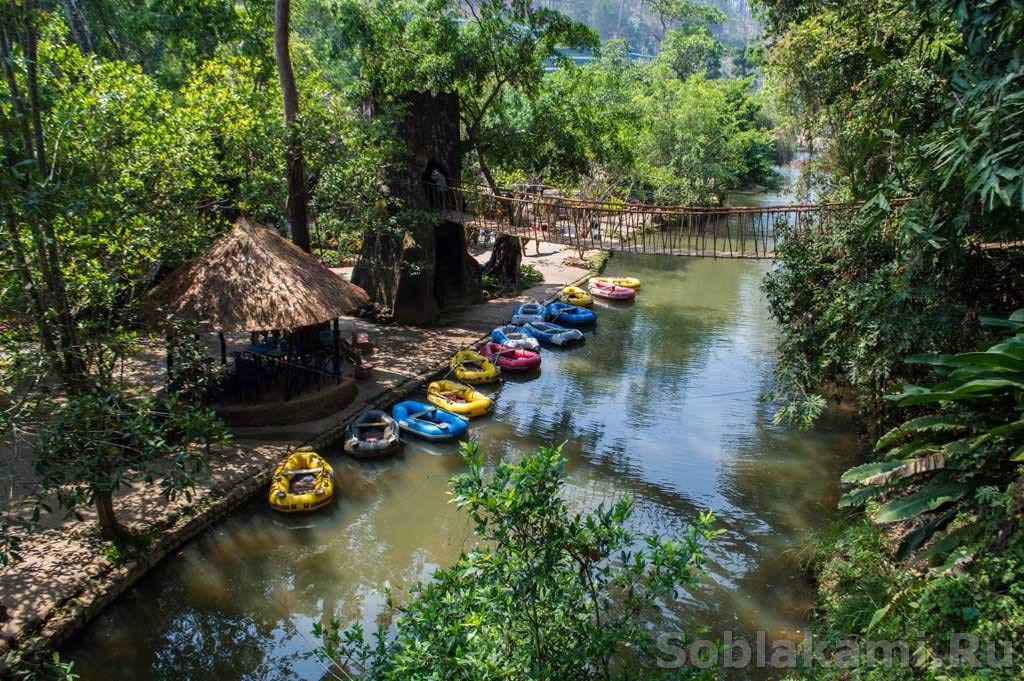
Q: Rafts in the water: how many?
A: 13